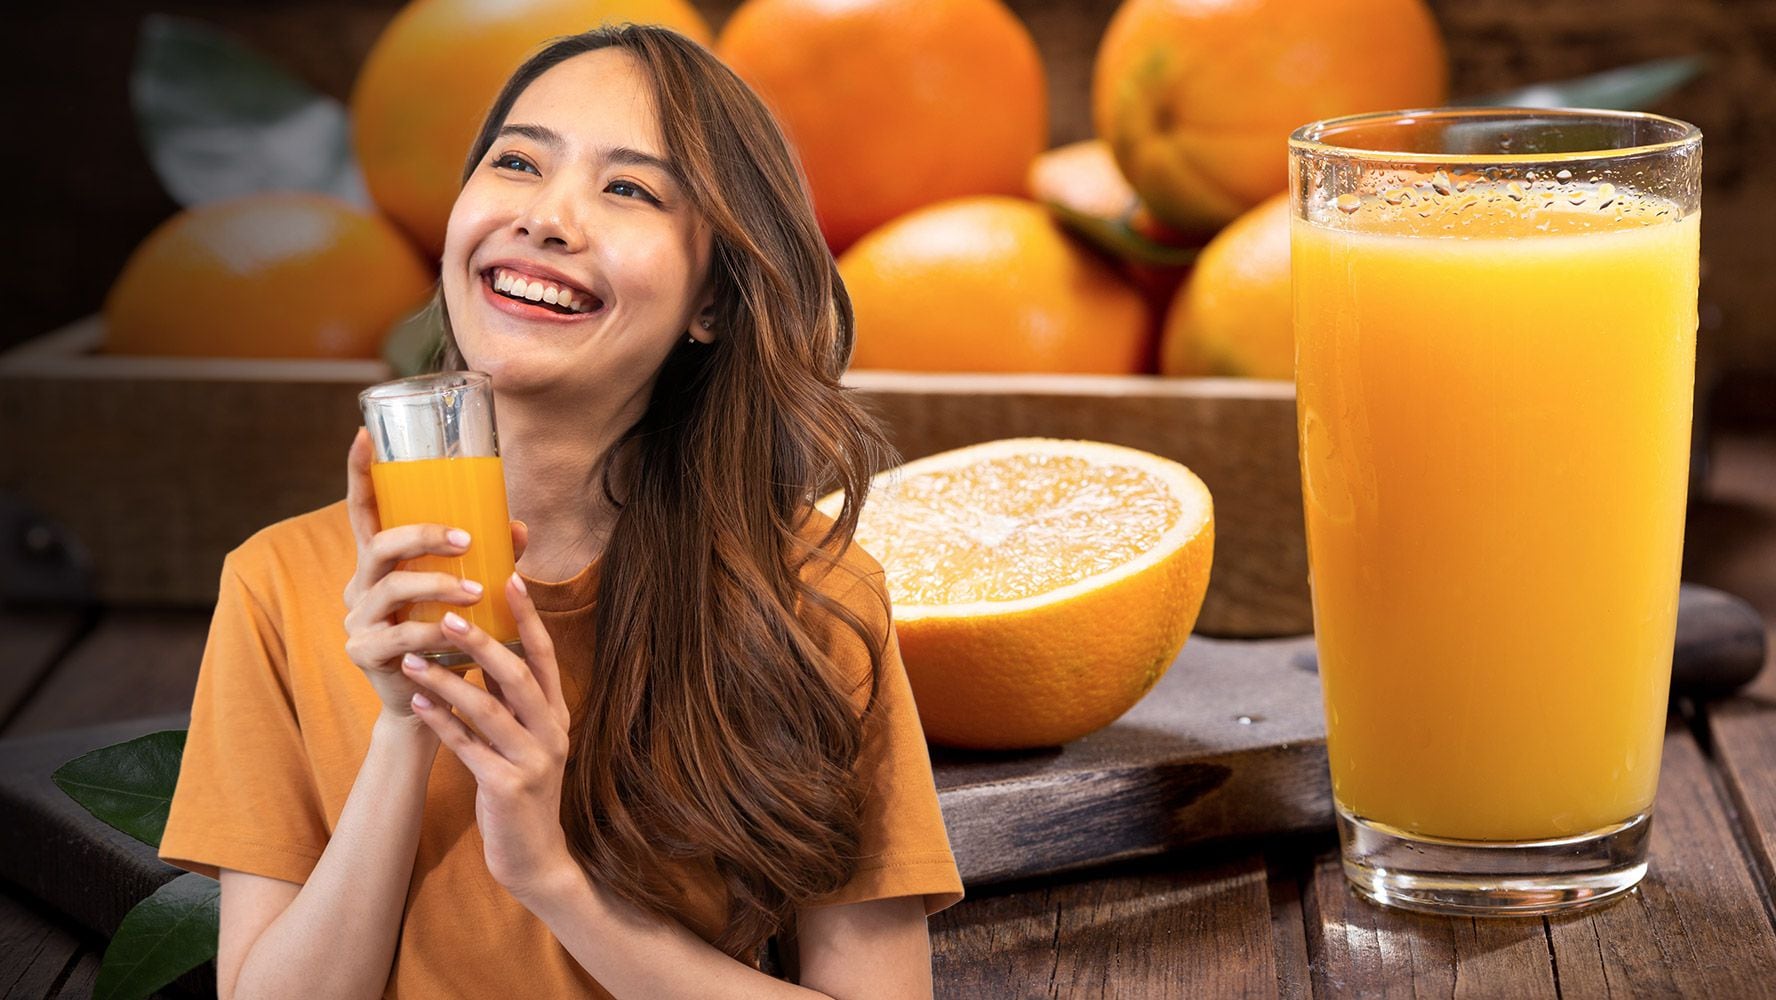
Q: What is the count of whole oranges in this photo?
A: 6